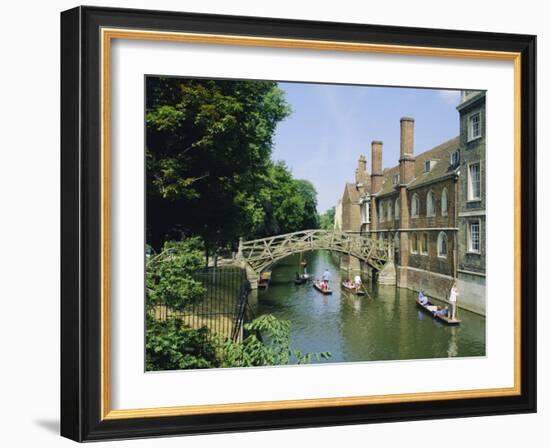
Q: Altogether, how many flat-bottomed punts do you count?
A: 4